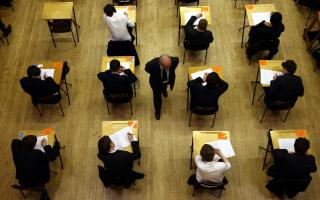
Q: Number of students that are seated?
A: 11